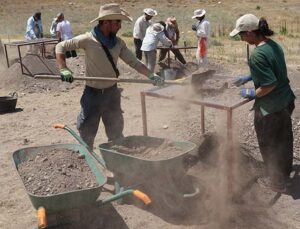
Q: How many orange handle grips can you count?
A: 3